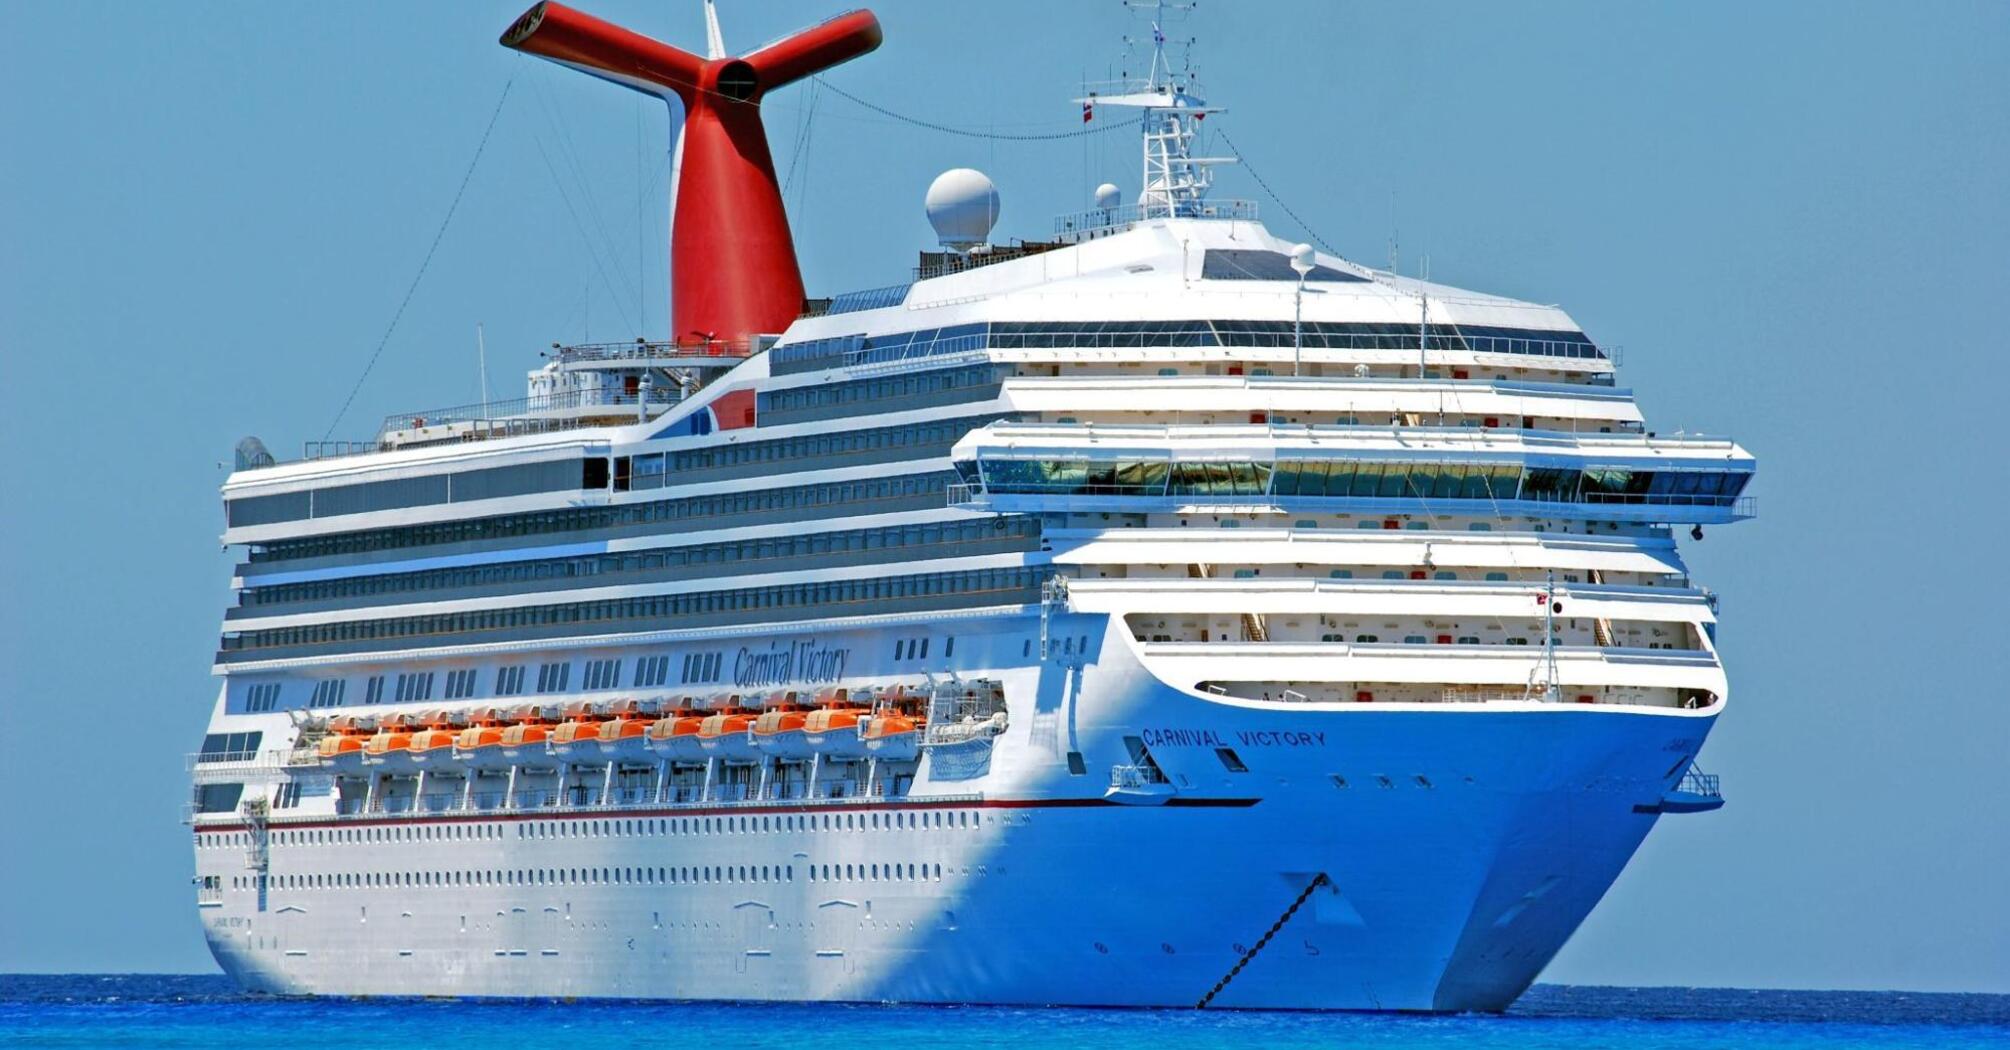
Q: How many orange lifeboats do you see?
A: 12